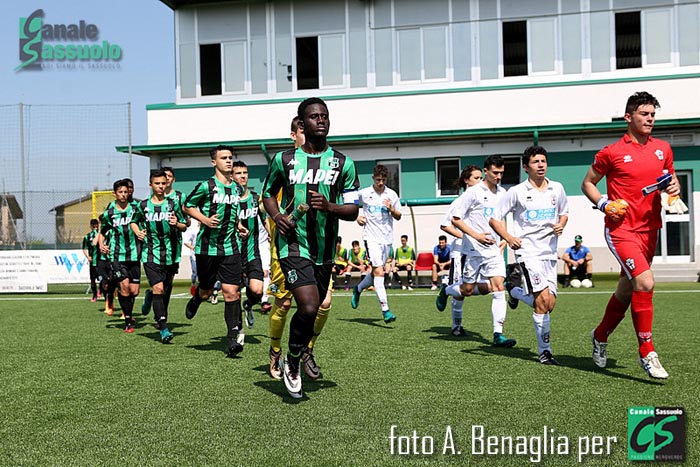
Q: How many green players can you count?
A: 9